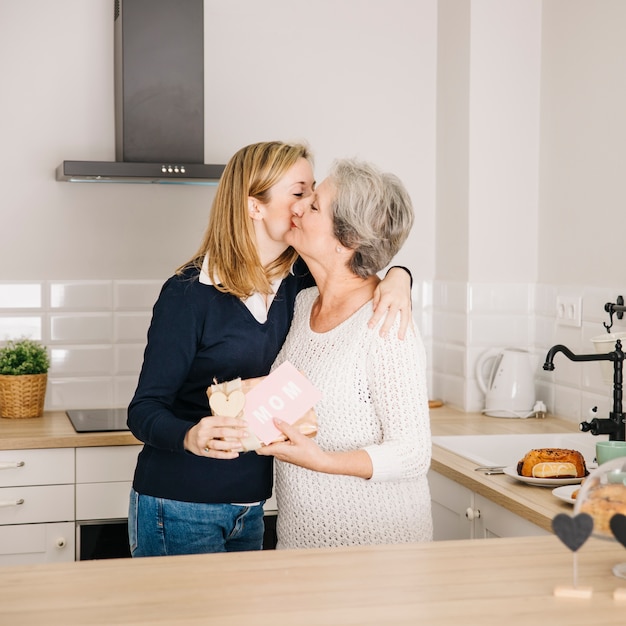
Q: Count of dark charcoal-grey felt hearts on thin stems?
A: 2